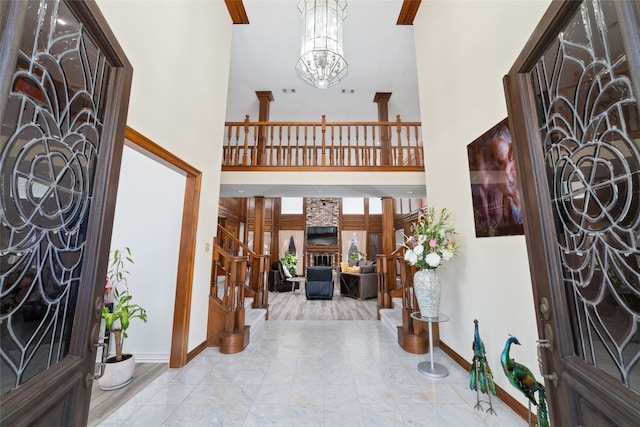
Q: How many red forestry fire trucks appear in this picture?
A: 0